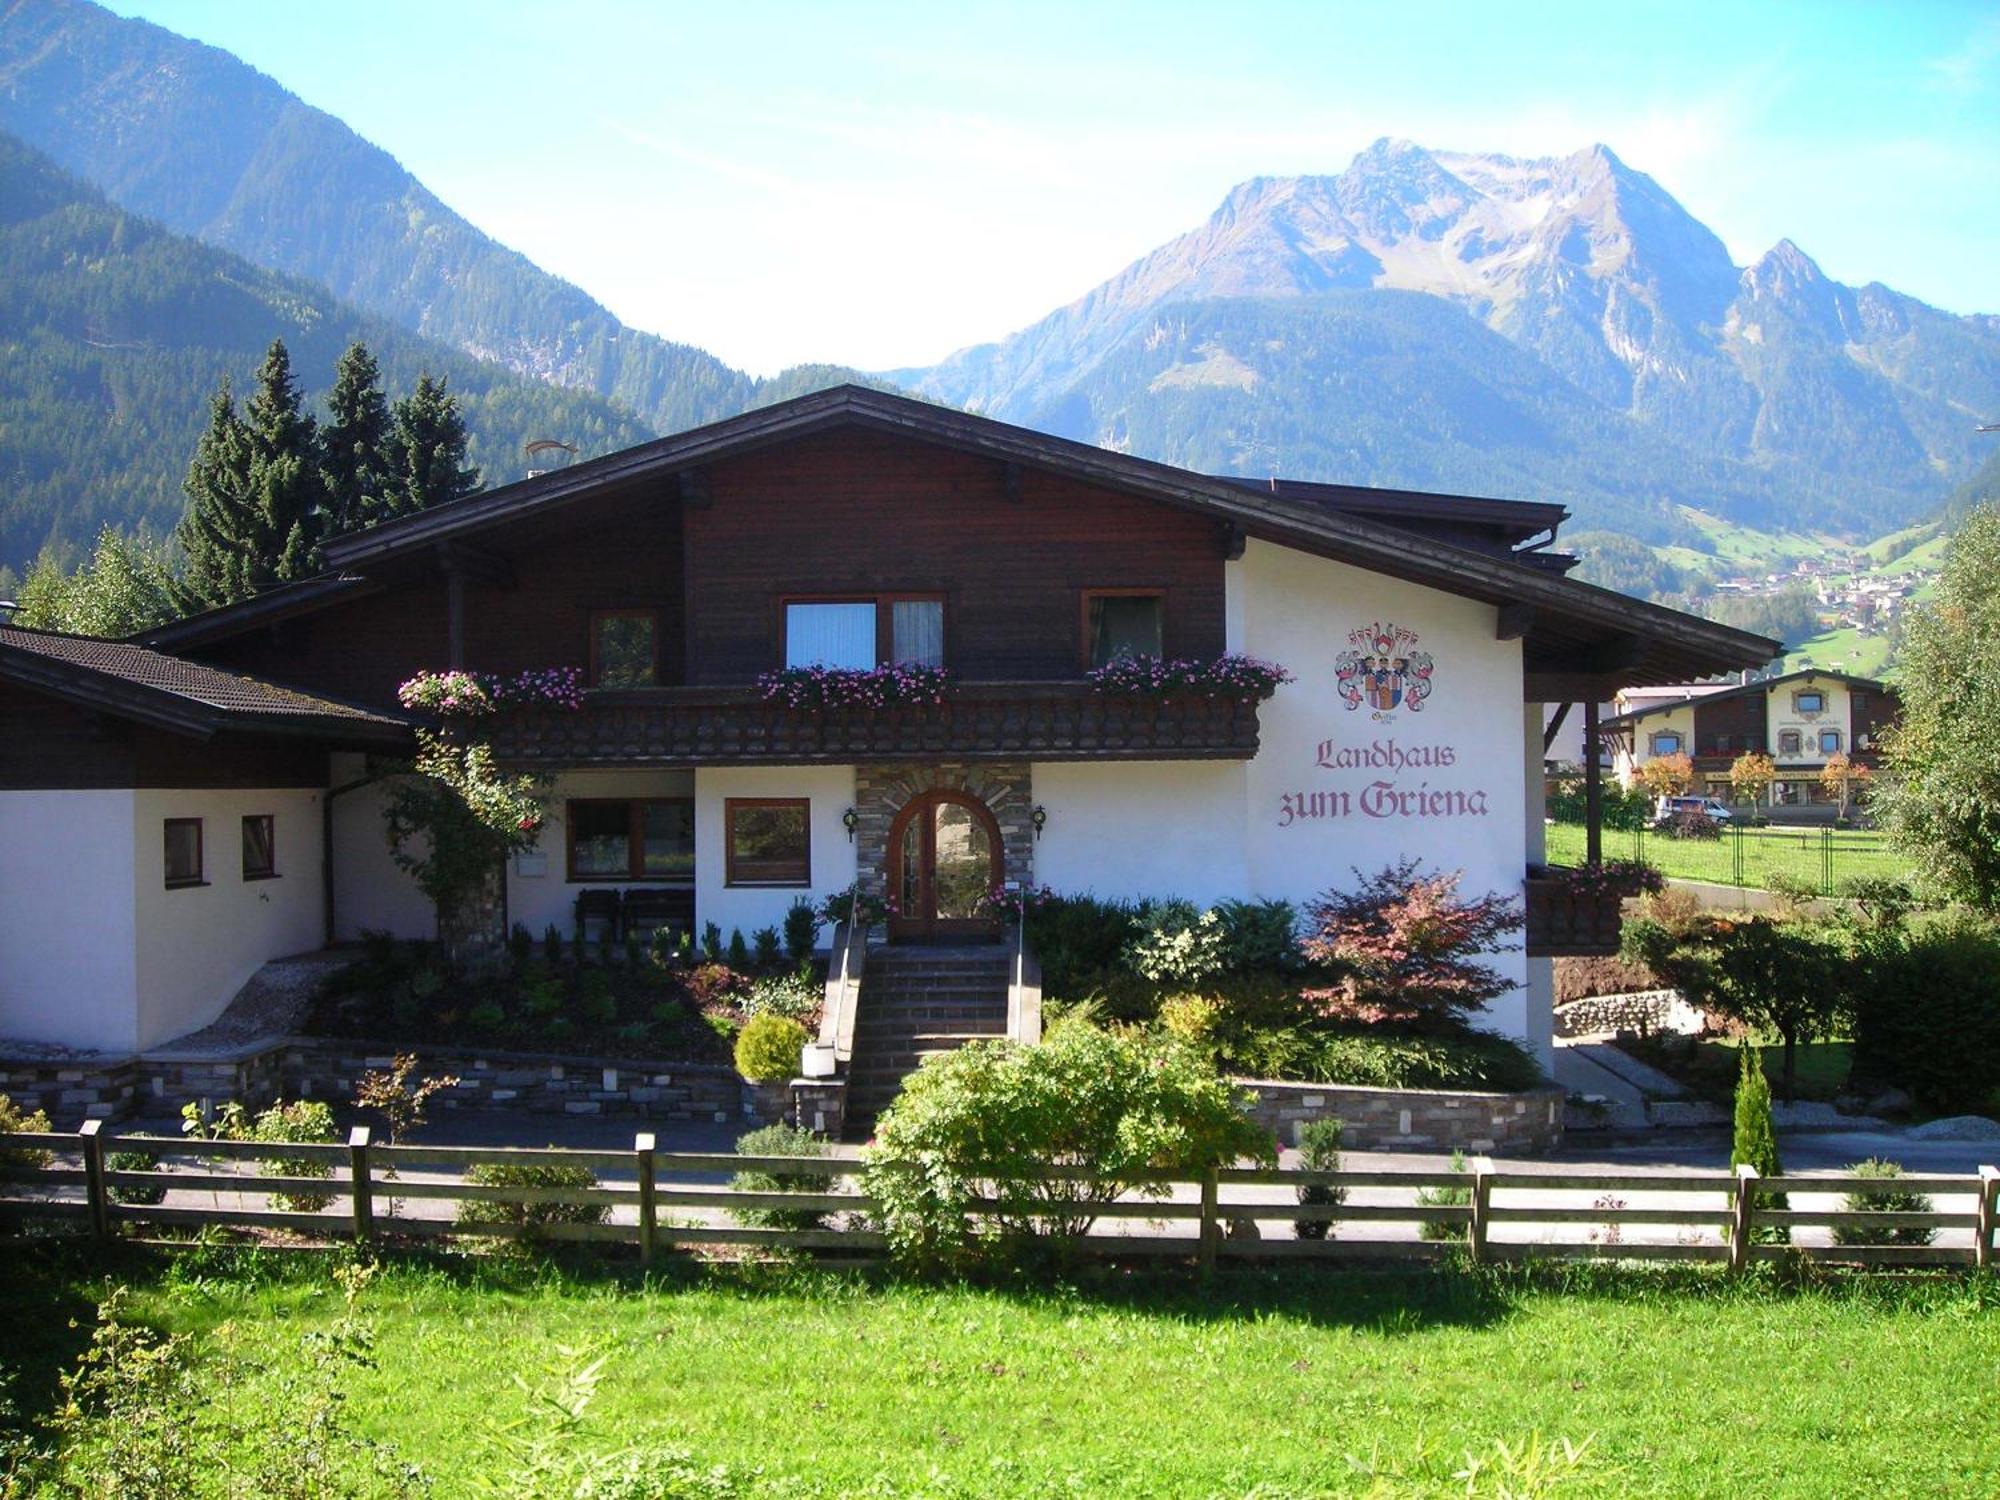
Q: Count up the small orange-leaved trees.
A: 3